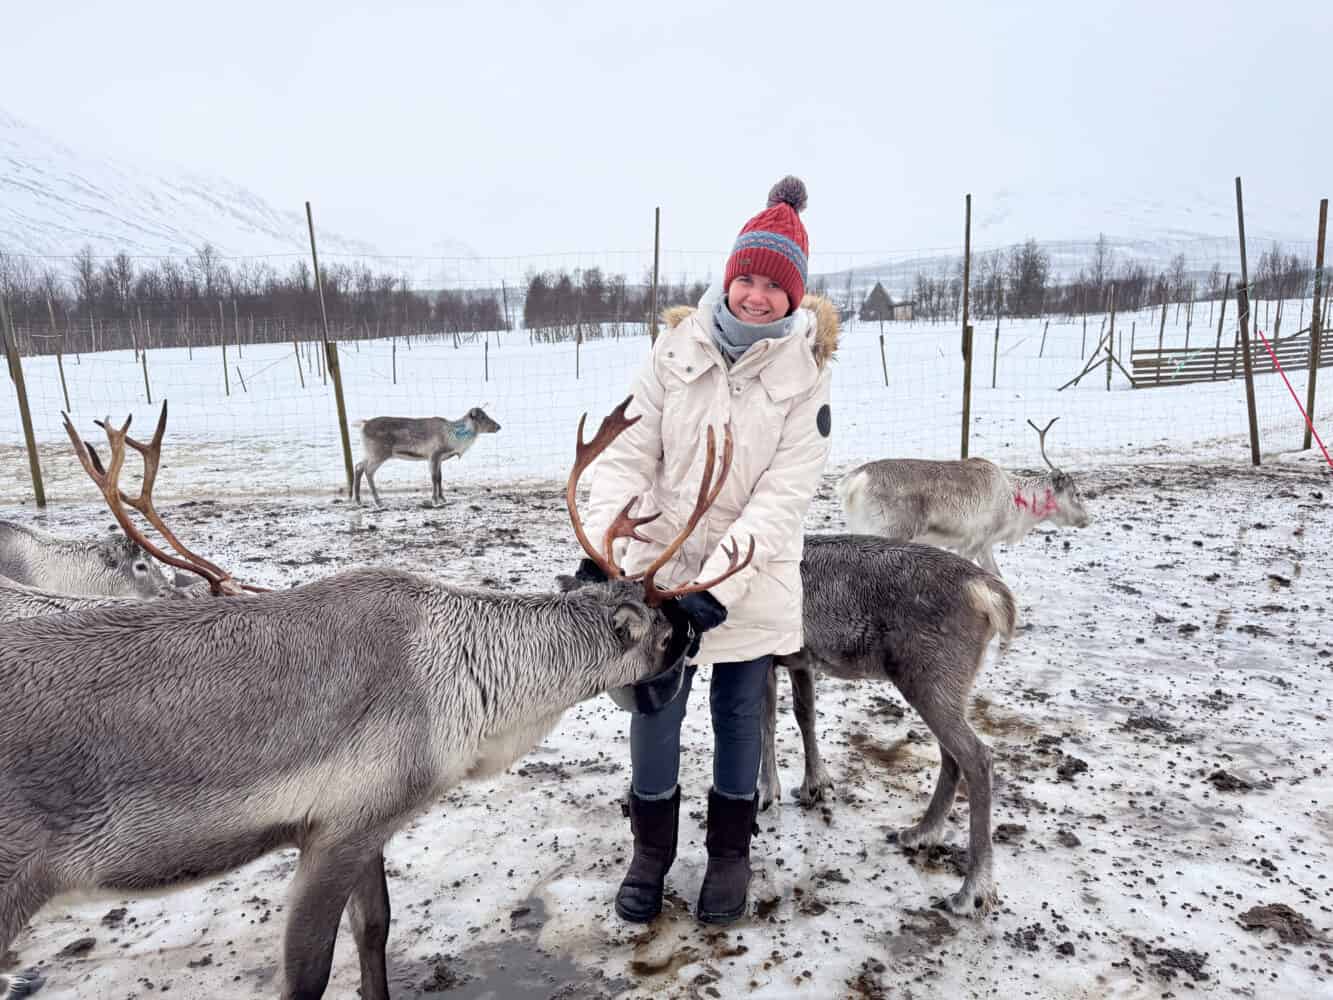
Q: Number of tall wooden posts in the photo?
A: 6